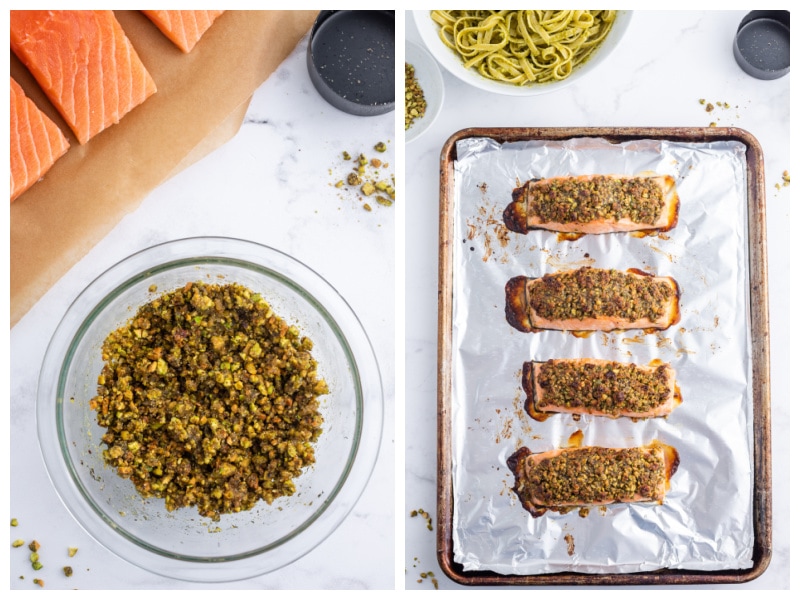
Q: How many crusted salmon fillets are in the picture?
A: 4